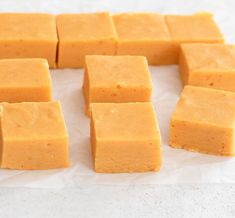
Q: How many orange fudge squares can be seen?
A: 10